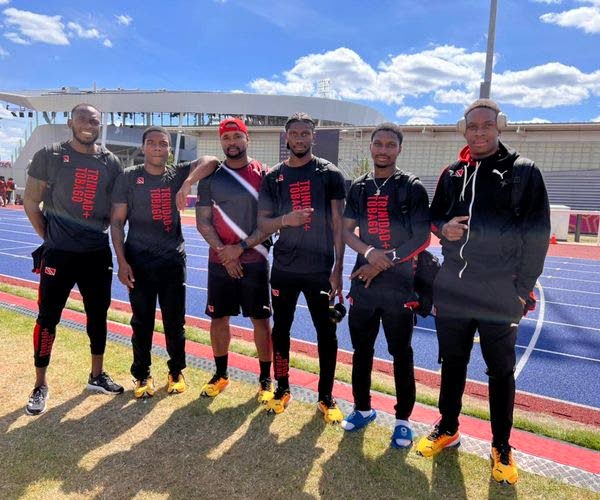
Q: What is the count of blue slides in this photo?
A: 2